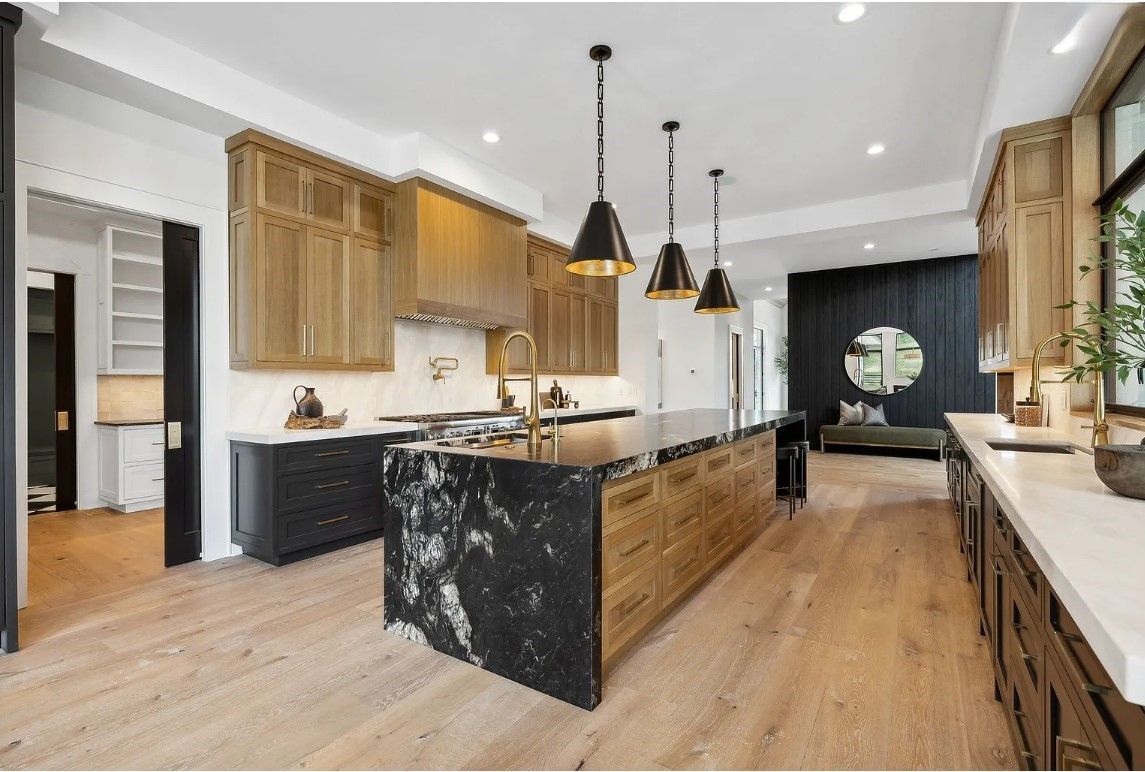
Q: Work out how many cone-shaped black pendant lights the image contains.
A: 3